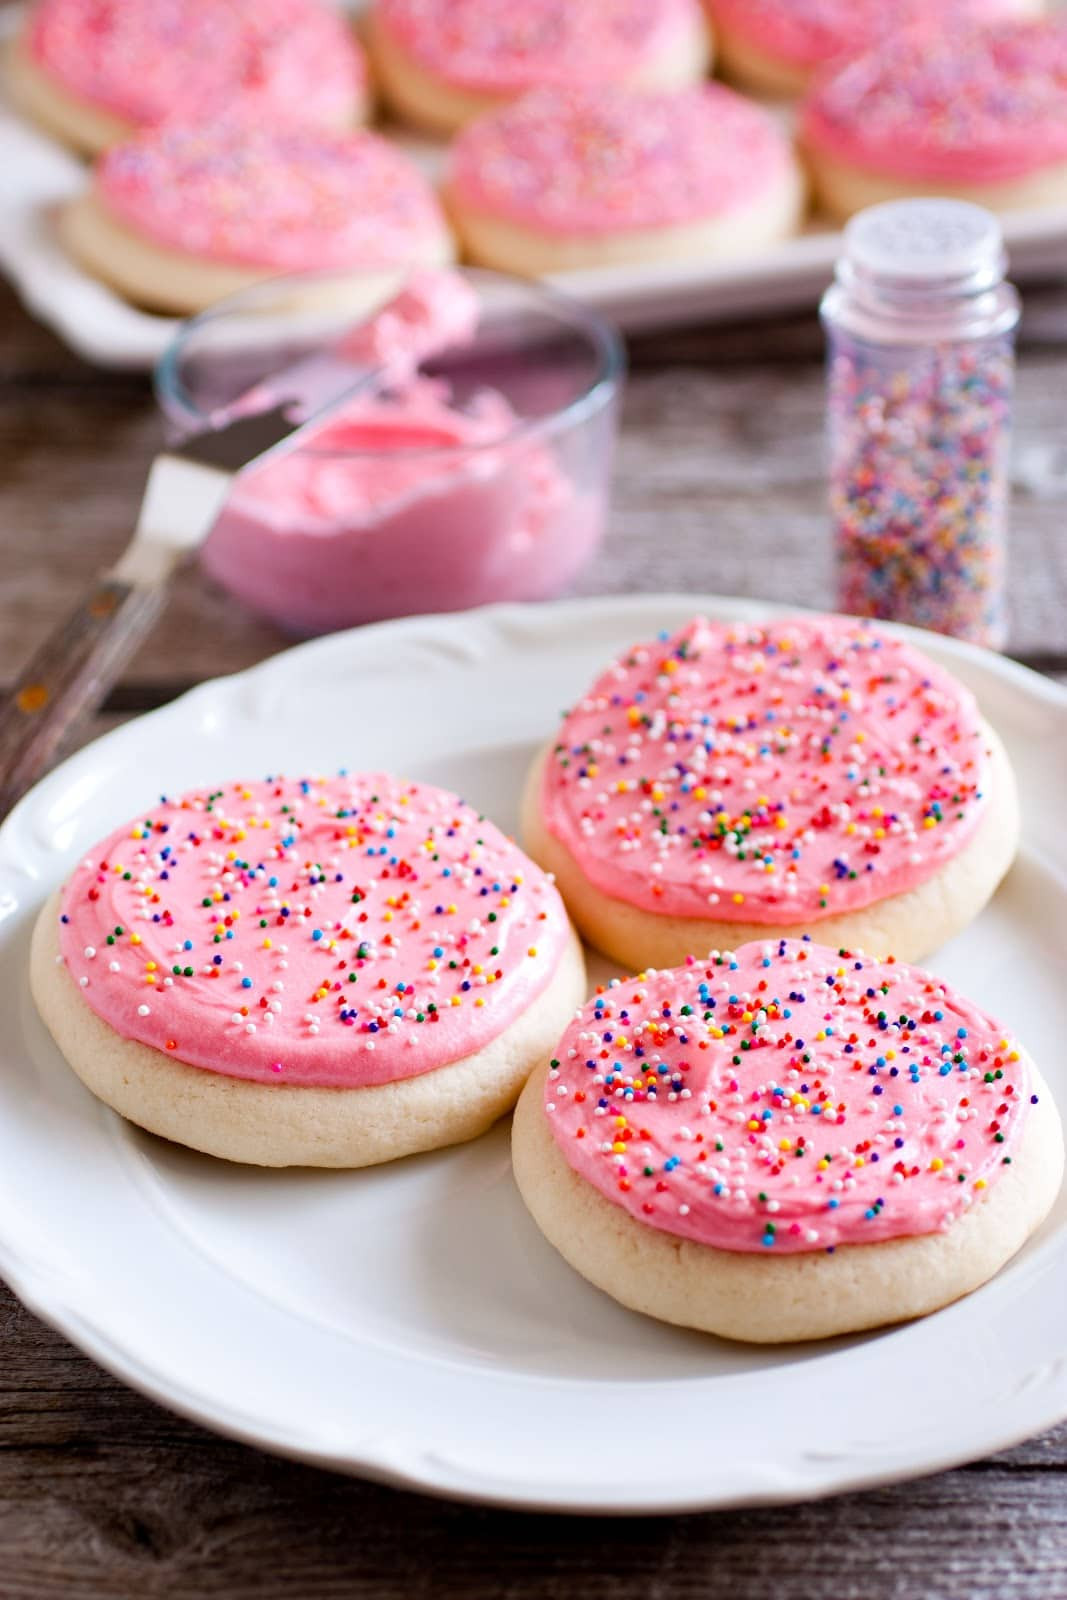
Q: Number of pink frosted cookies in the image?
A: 9